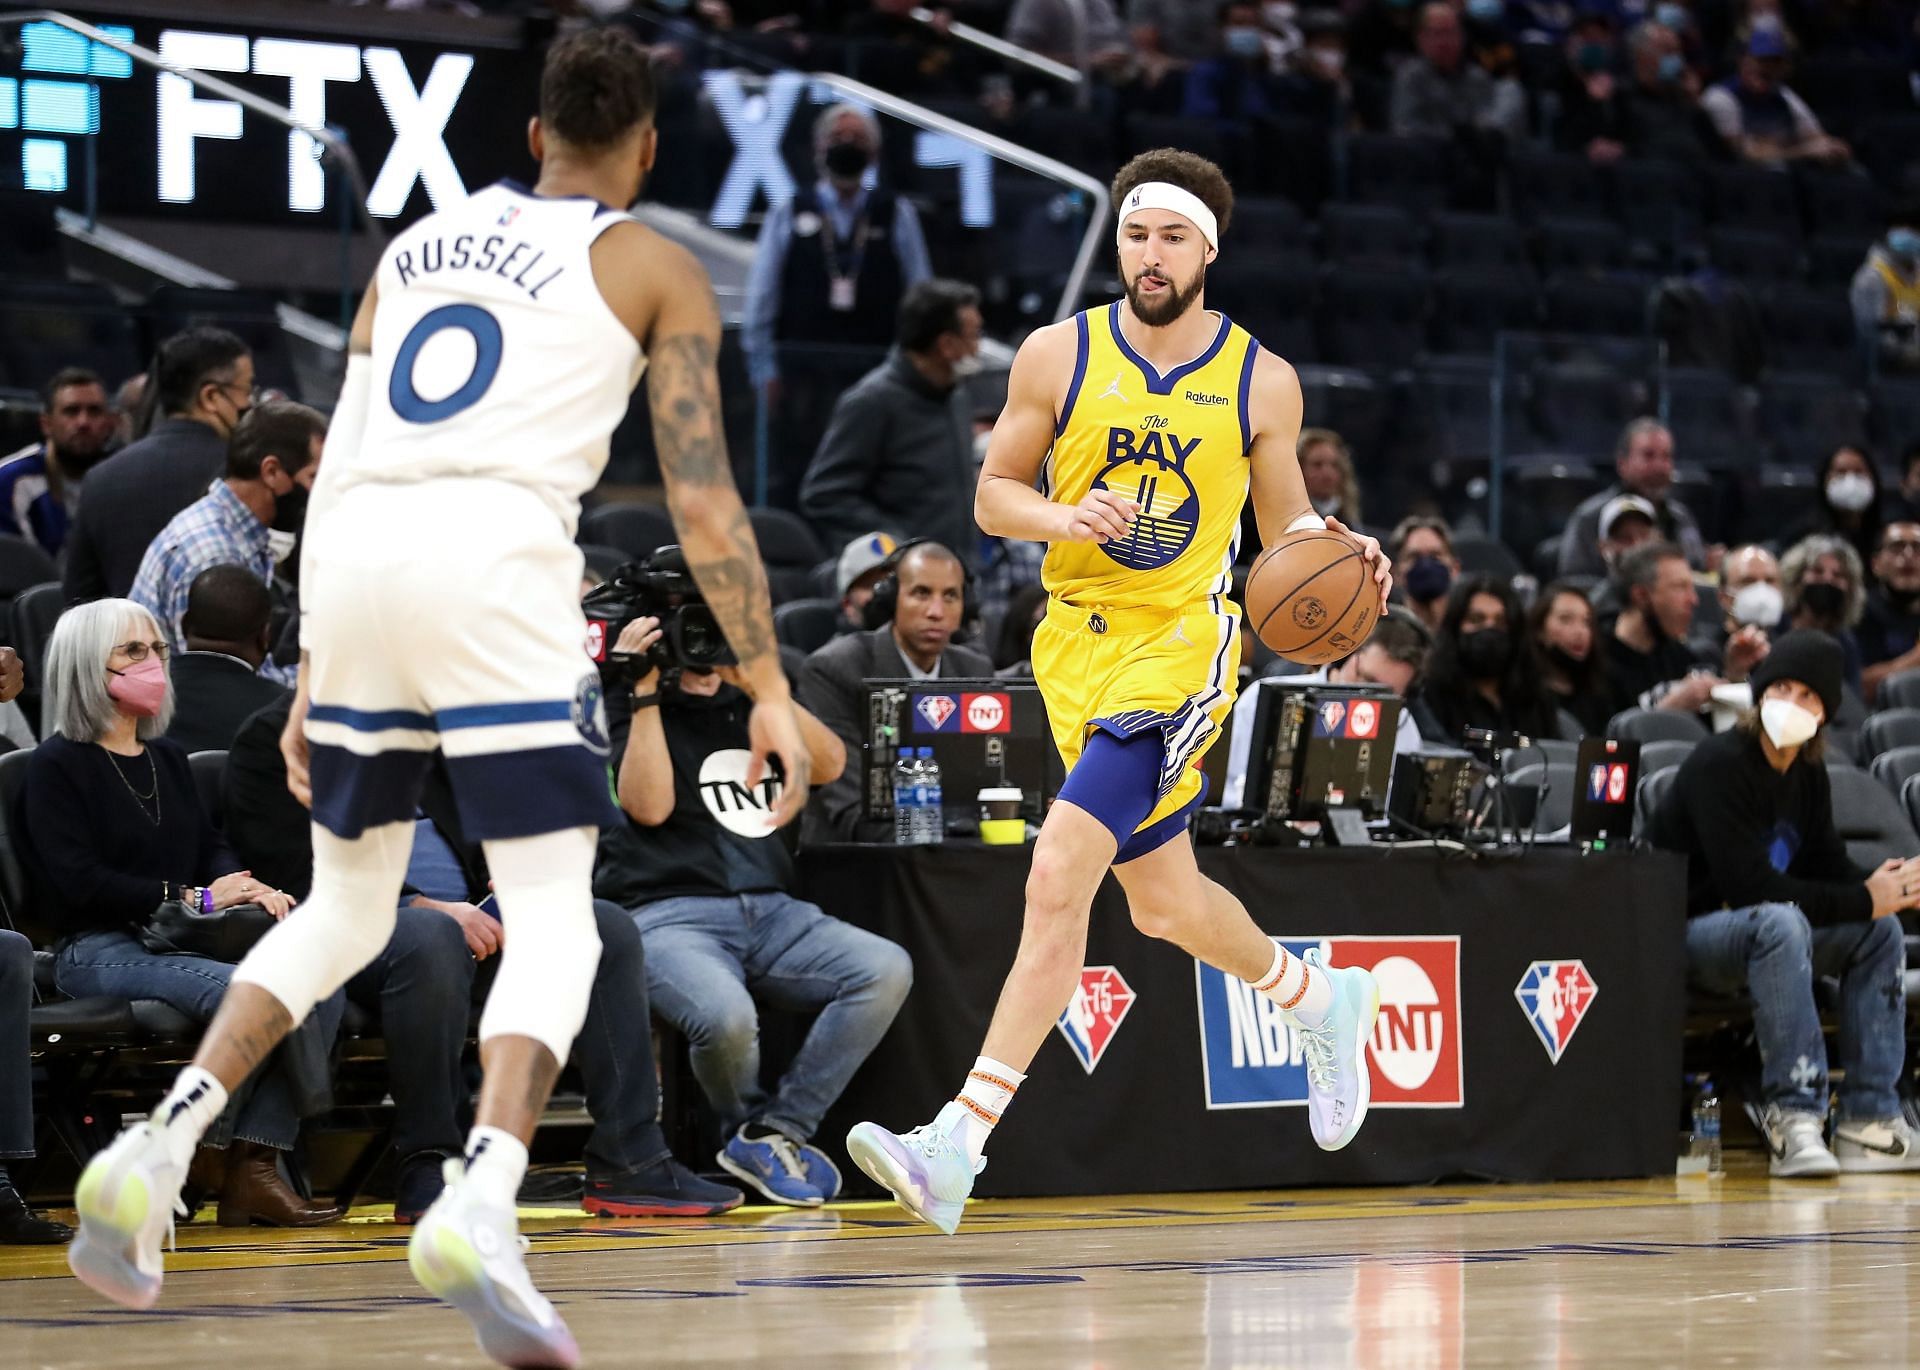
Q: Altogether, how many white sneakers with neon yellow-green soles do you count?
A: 2